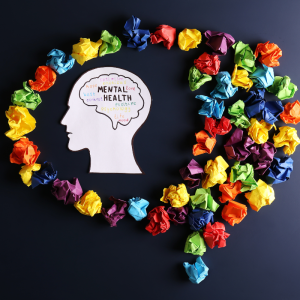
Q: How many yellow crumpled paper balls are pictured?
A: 11